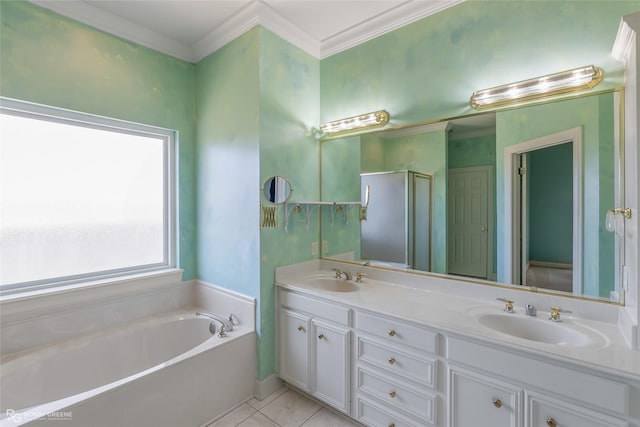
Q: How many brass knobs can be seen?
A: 8